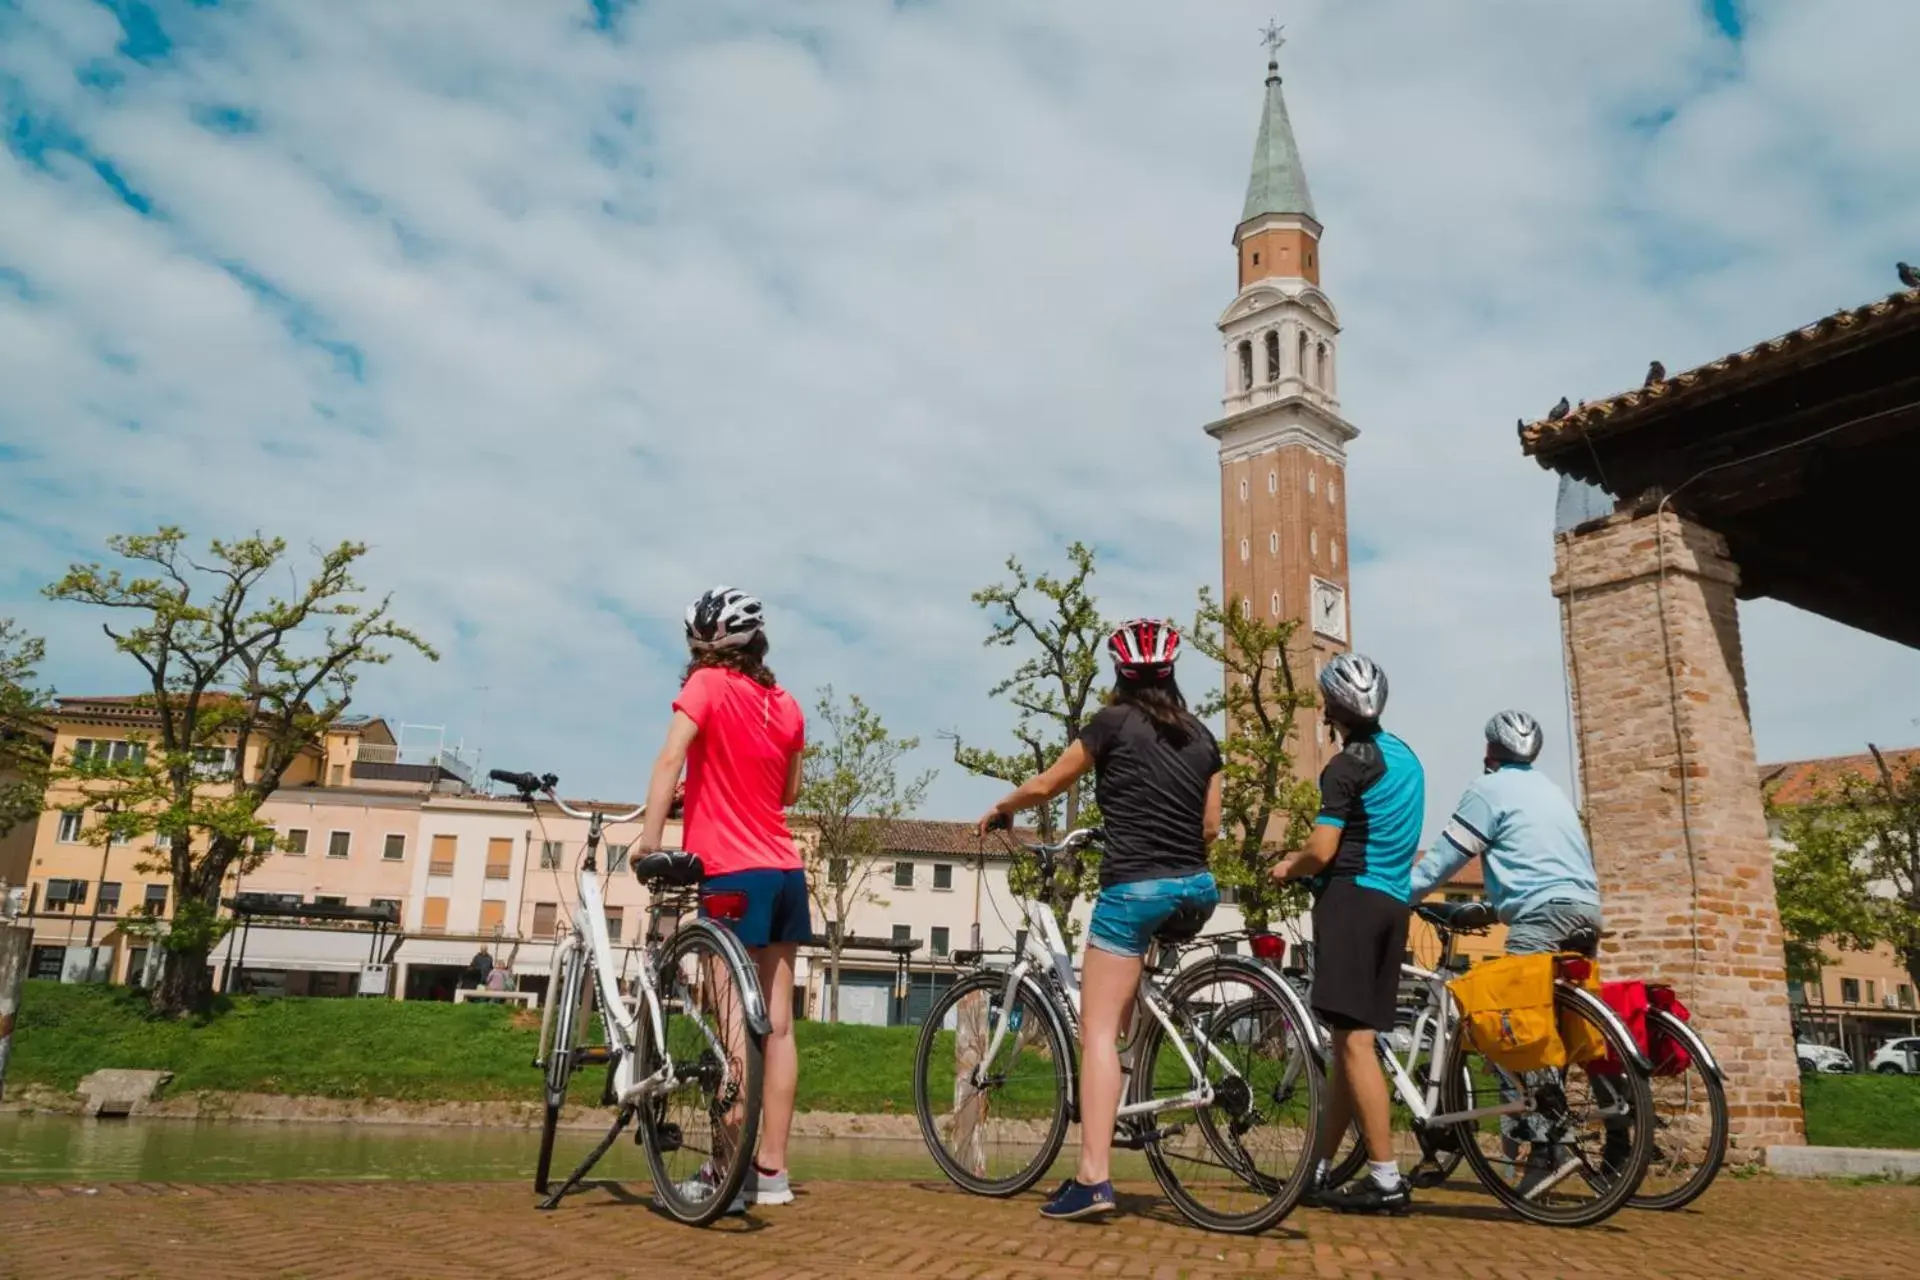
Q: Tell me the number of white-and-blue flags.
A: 0